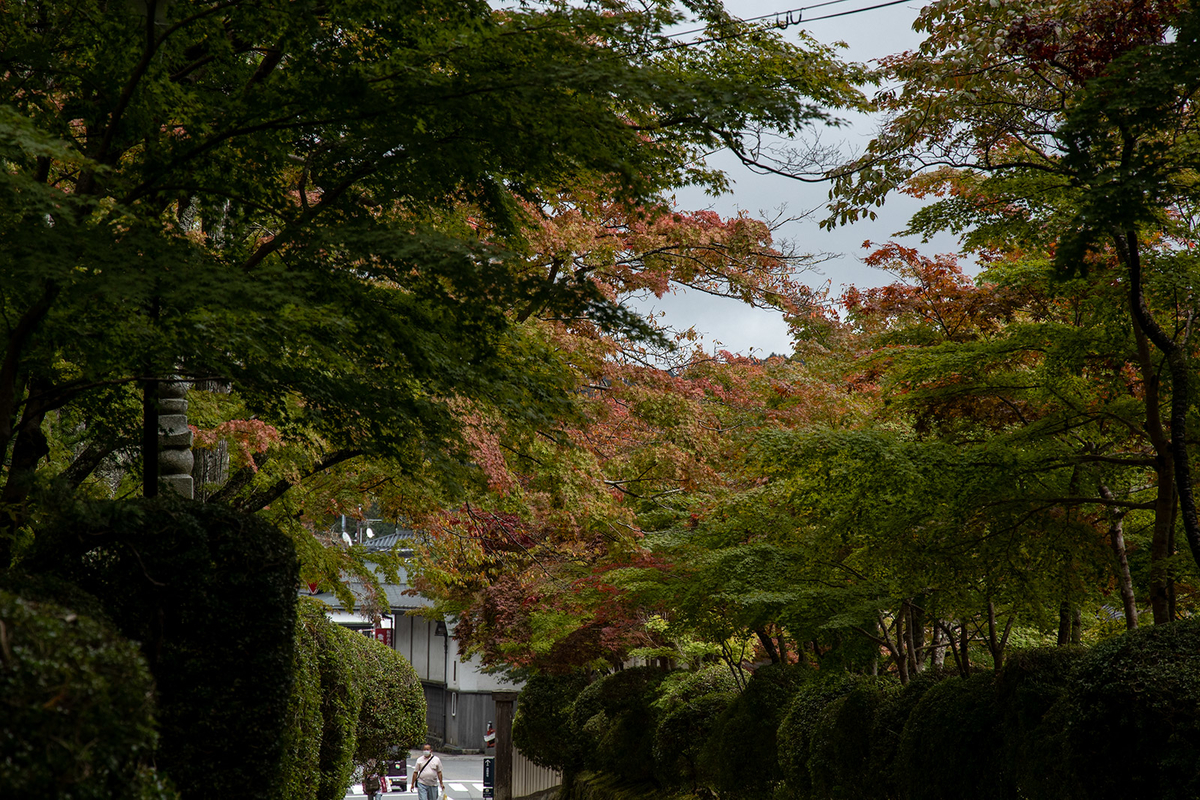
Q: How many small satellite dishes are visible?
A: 2